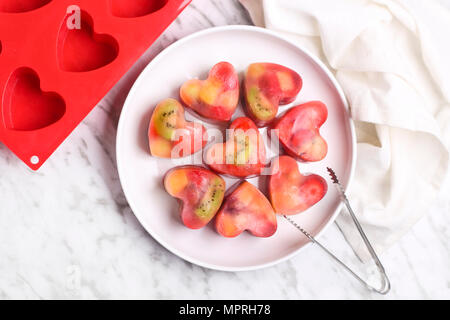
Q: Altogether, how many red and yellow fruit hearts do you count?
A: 8